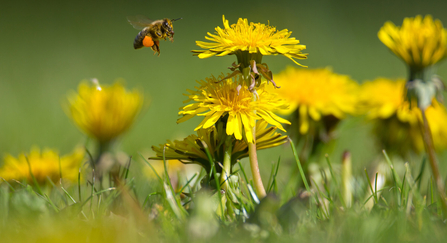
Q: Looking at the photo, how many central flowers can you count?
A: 3